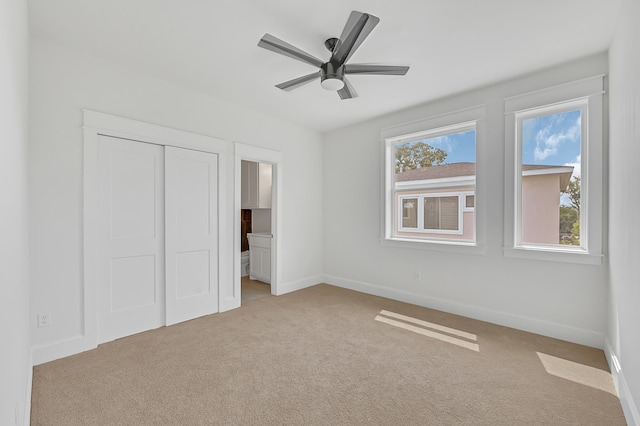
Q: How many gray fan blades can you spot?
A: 5